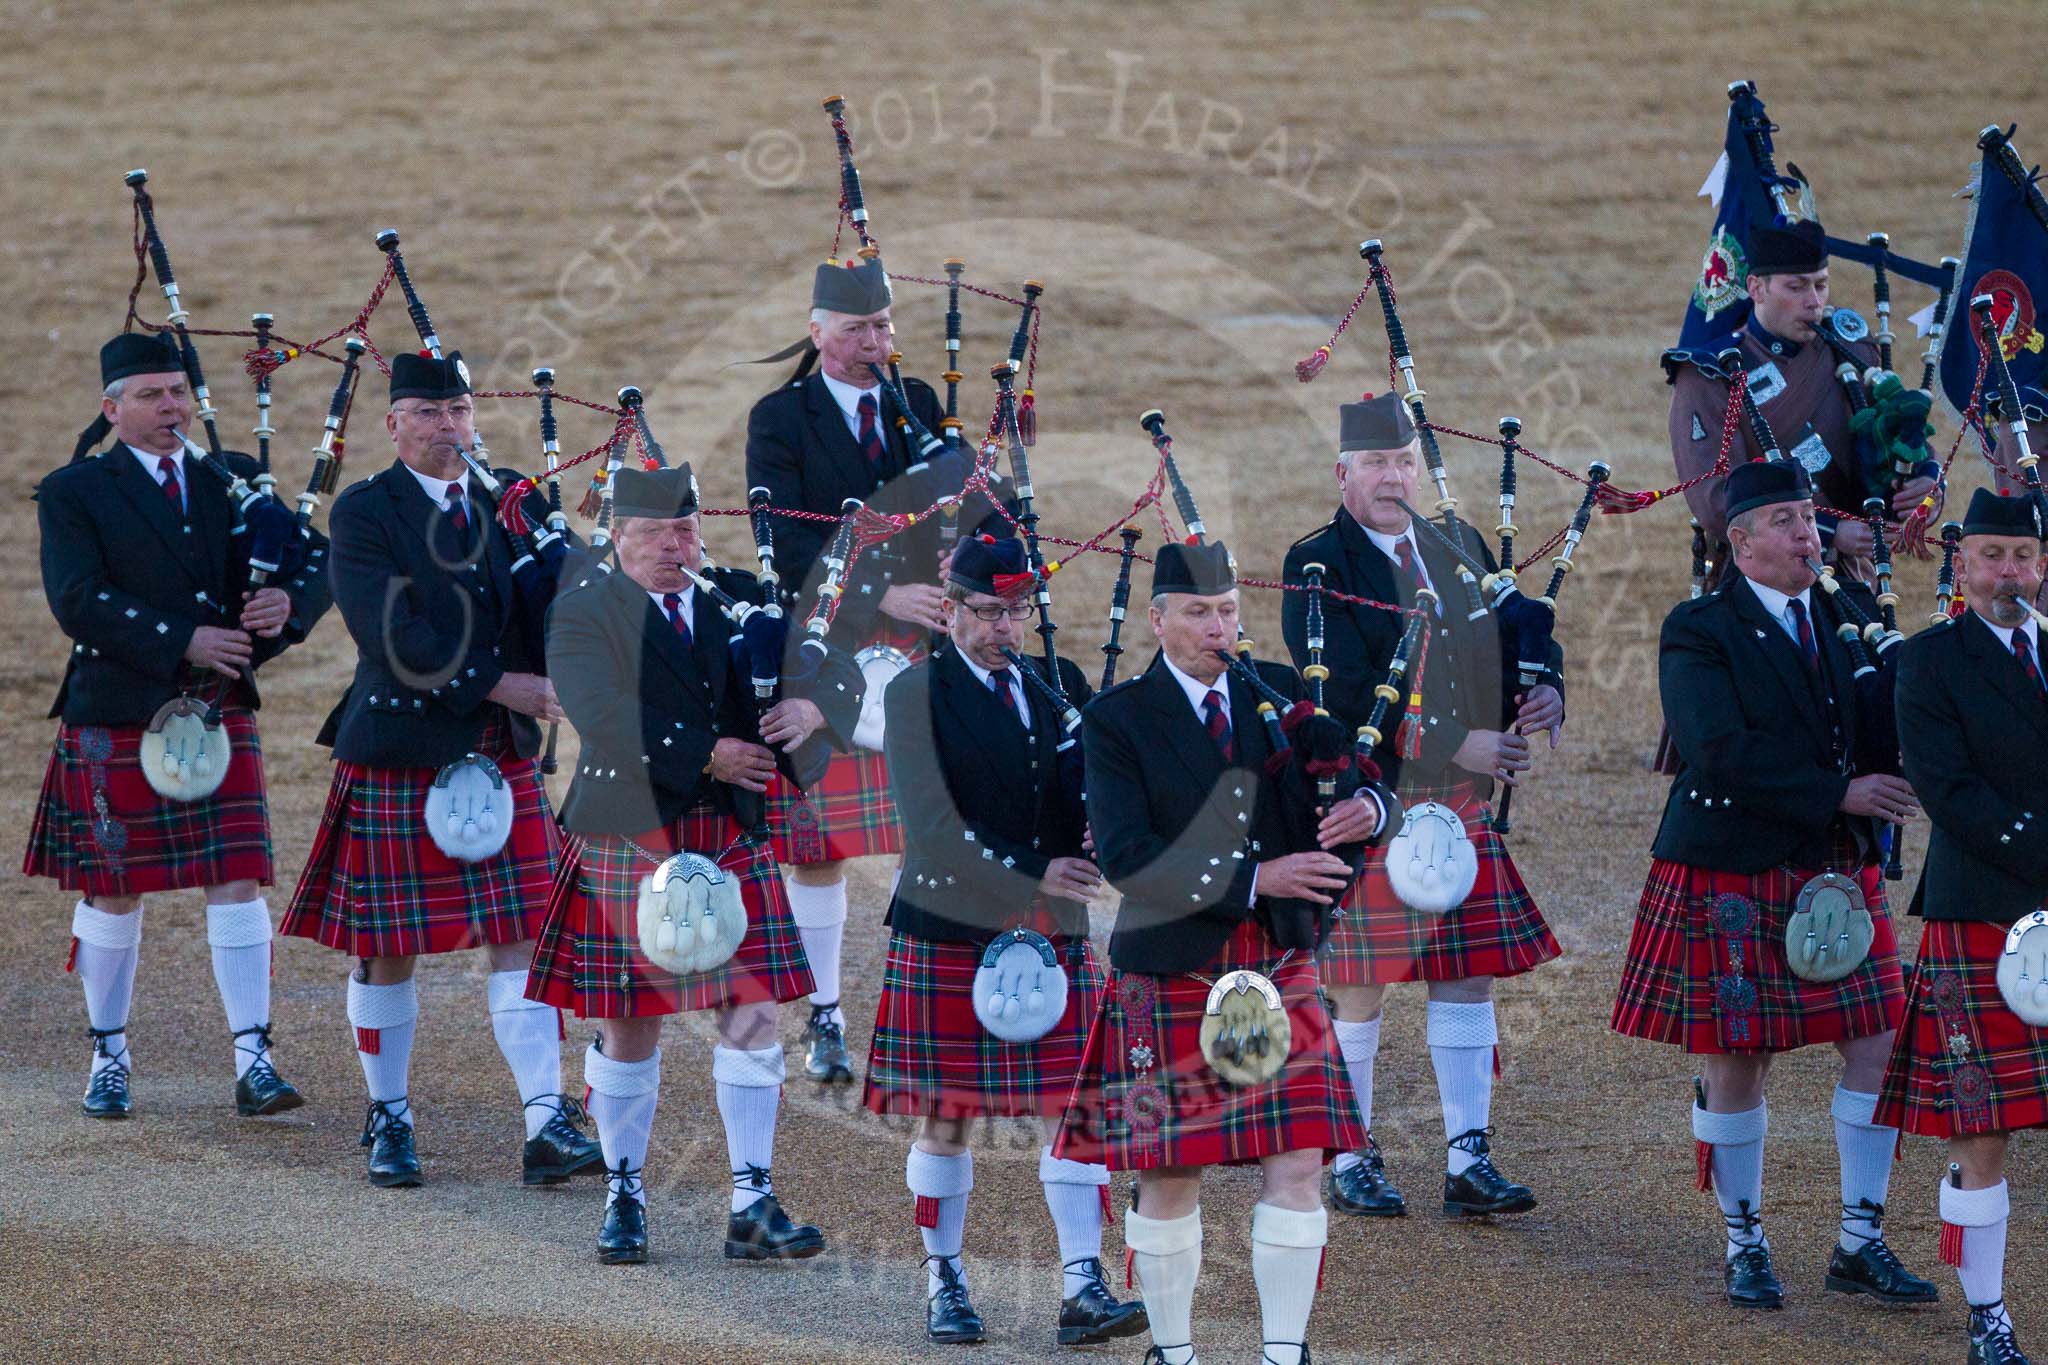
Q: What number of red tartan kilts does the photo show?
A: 9